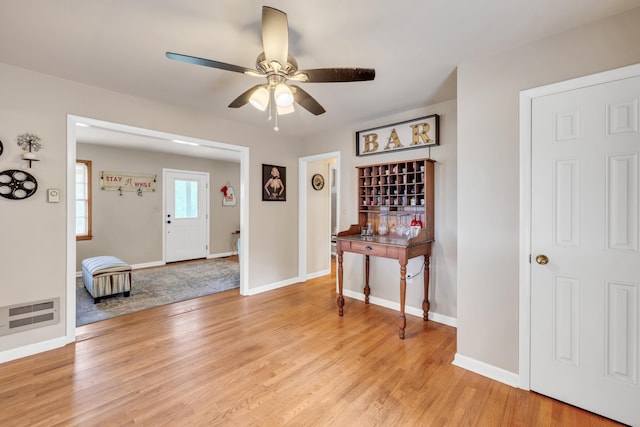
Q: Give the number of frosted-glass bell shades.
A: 3